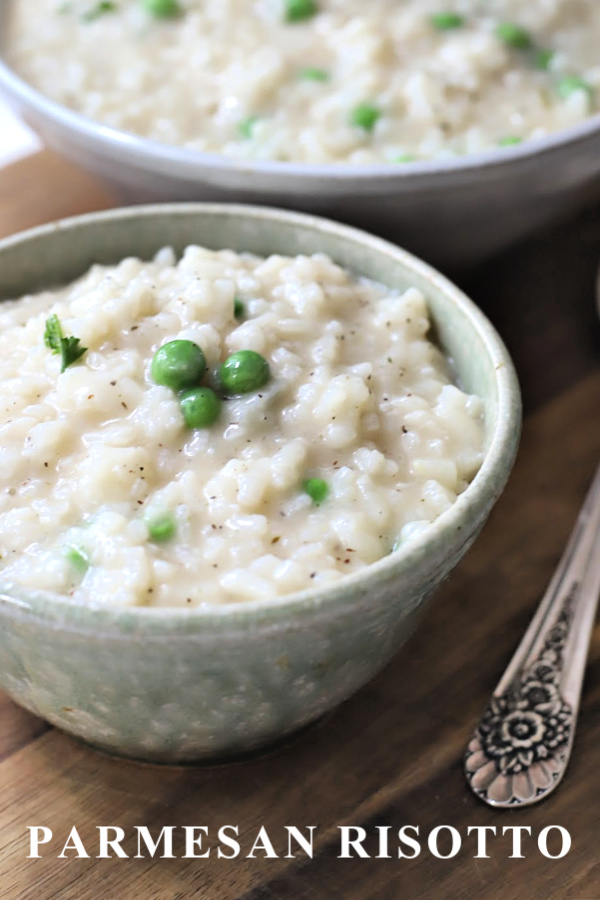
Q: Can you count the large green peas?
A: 3